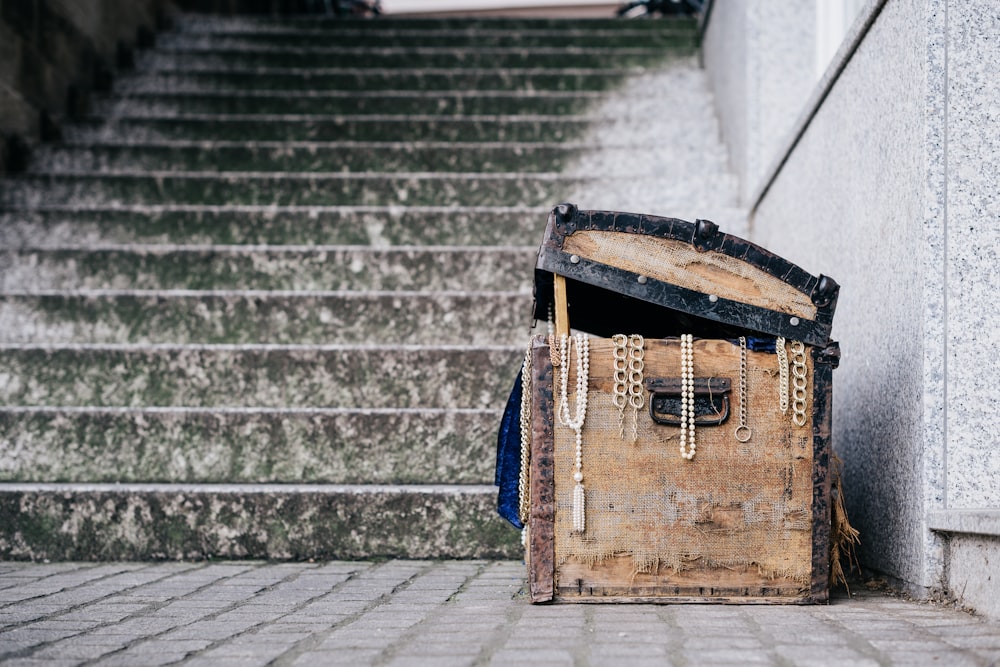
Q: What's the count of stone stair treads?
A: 14